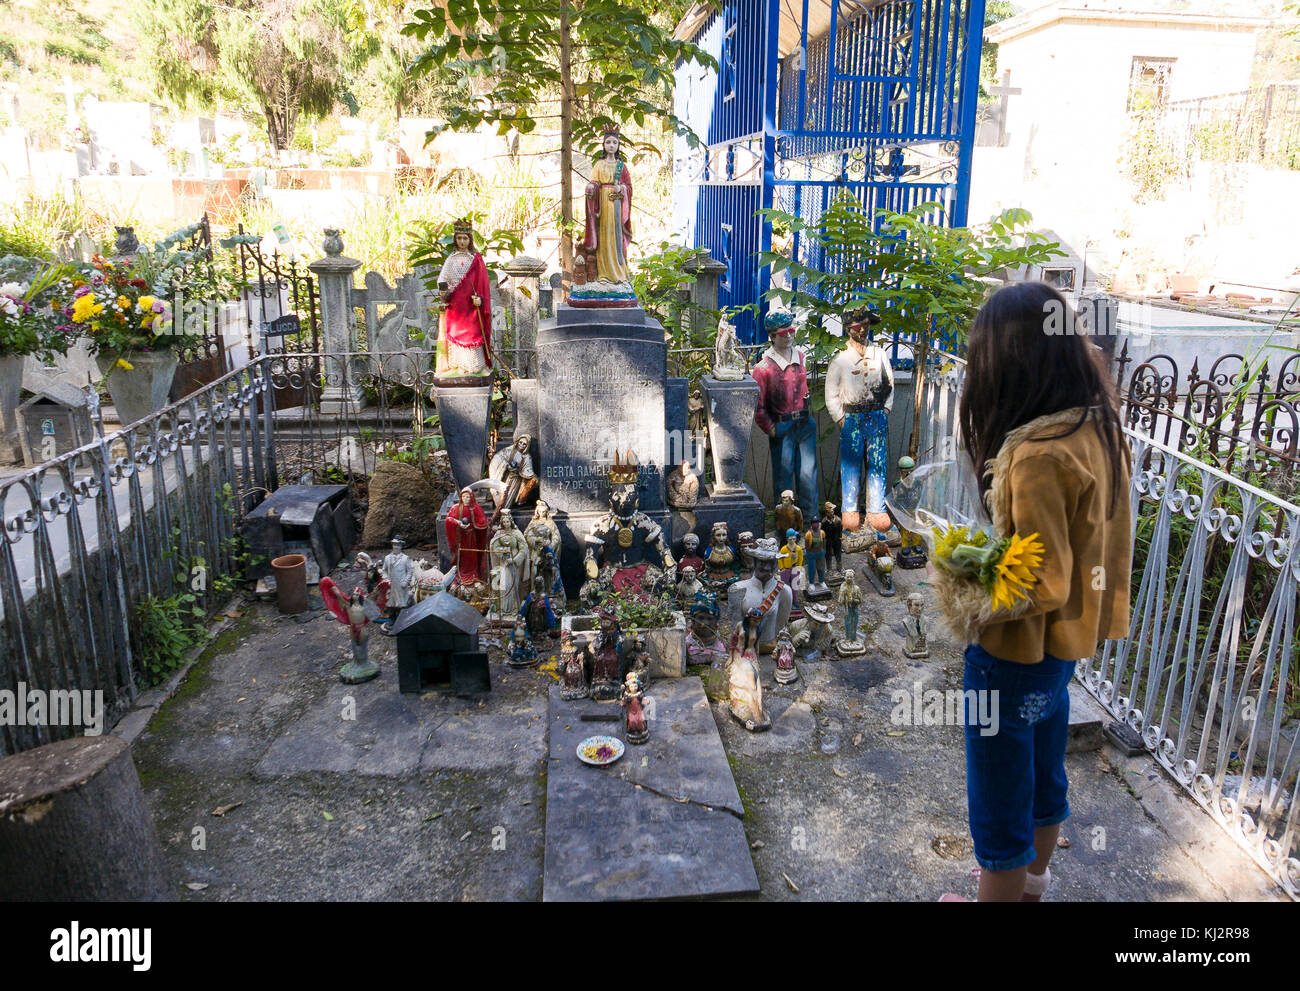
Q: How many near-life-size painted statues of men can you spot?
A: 2